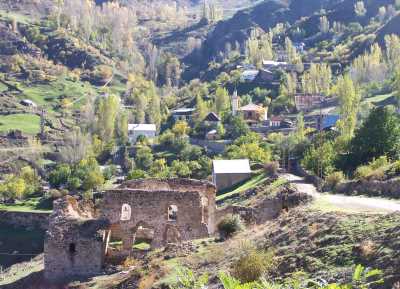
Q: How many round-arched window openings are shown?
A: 2